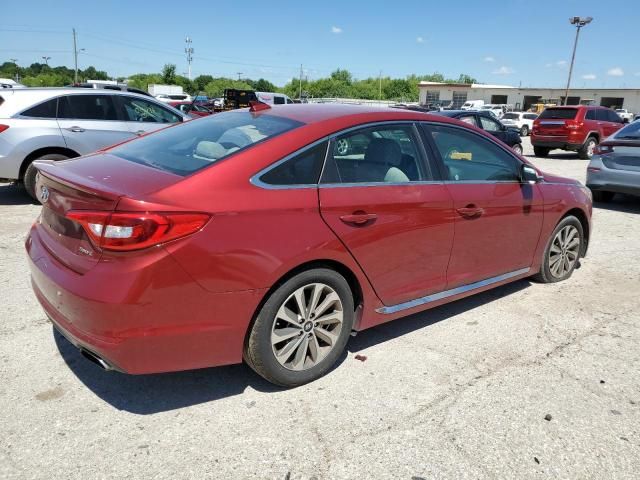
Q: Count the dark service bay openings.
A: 4